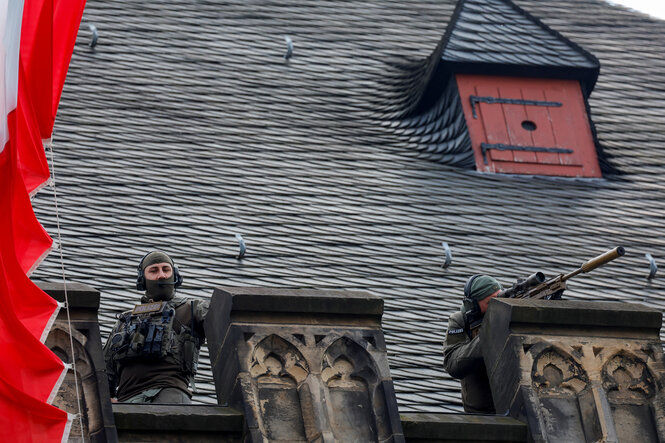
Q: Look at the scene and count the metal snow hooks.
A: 5